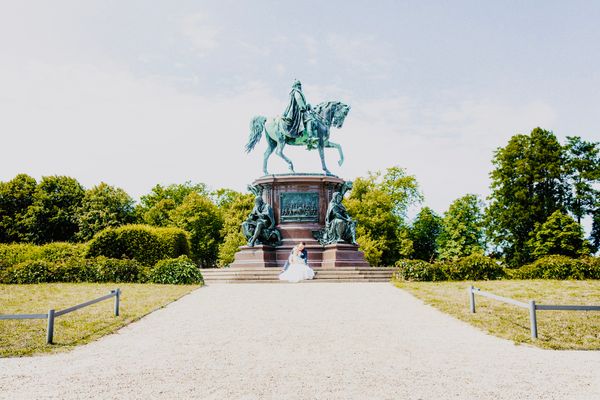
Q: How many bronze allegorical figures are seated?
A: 2